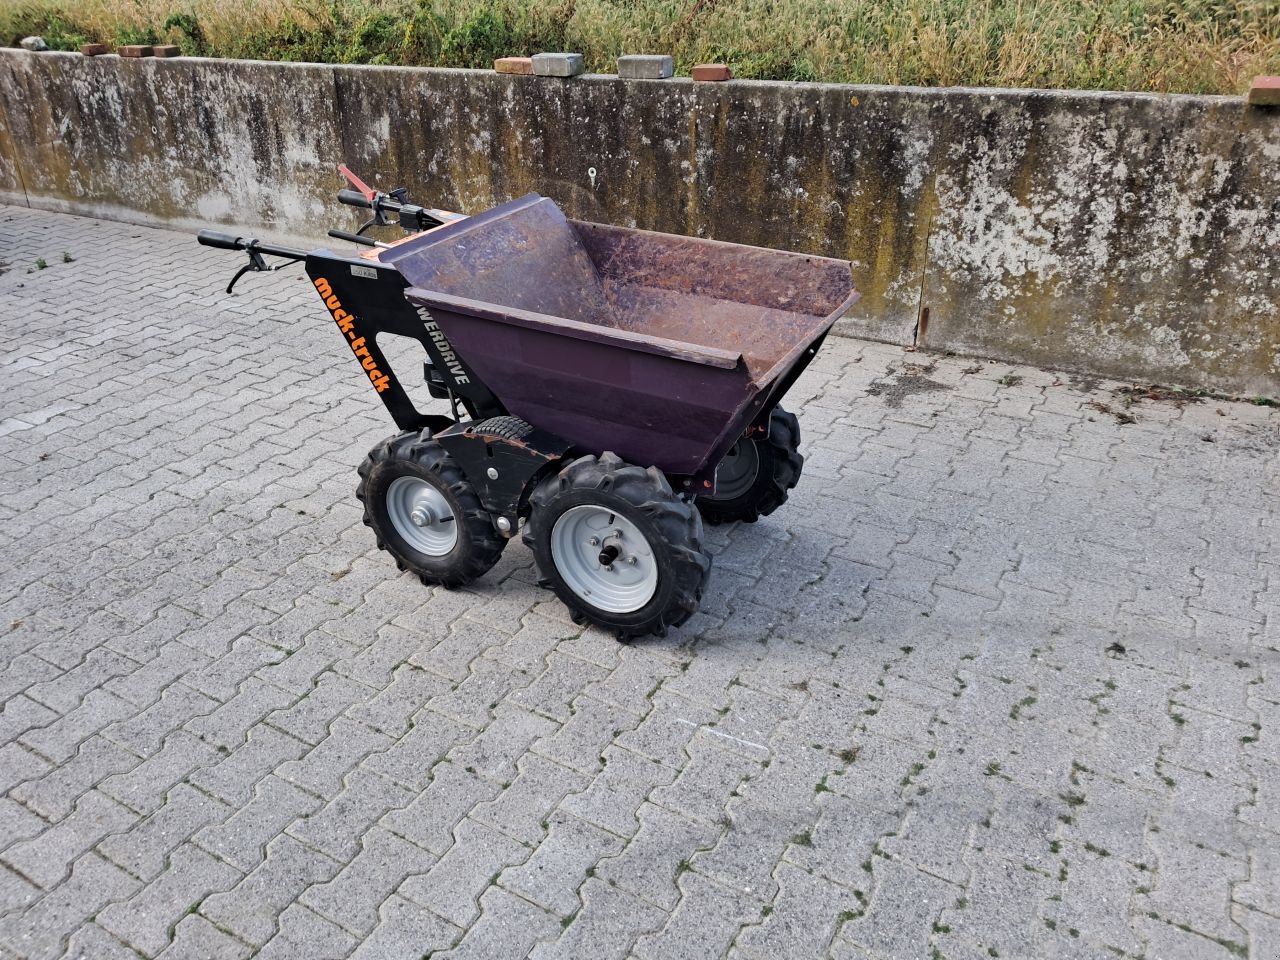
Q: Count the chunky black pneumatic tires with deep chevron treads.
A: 3